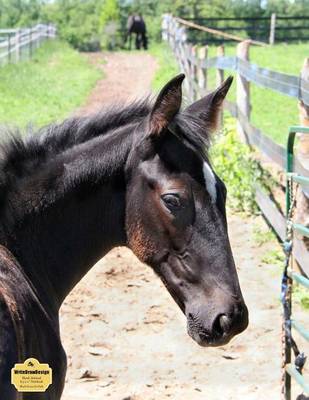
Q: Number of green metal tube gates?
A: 1